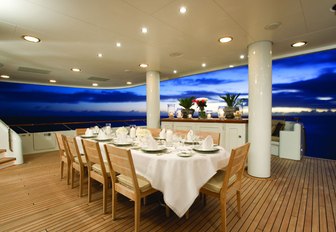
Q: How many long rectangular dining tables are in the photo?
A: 1